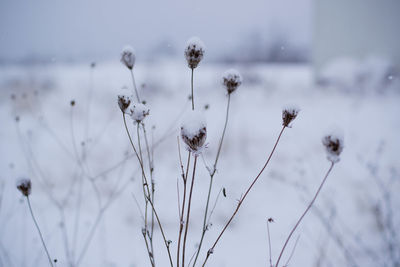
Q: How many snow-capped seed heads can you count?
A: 9